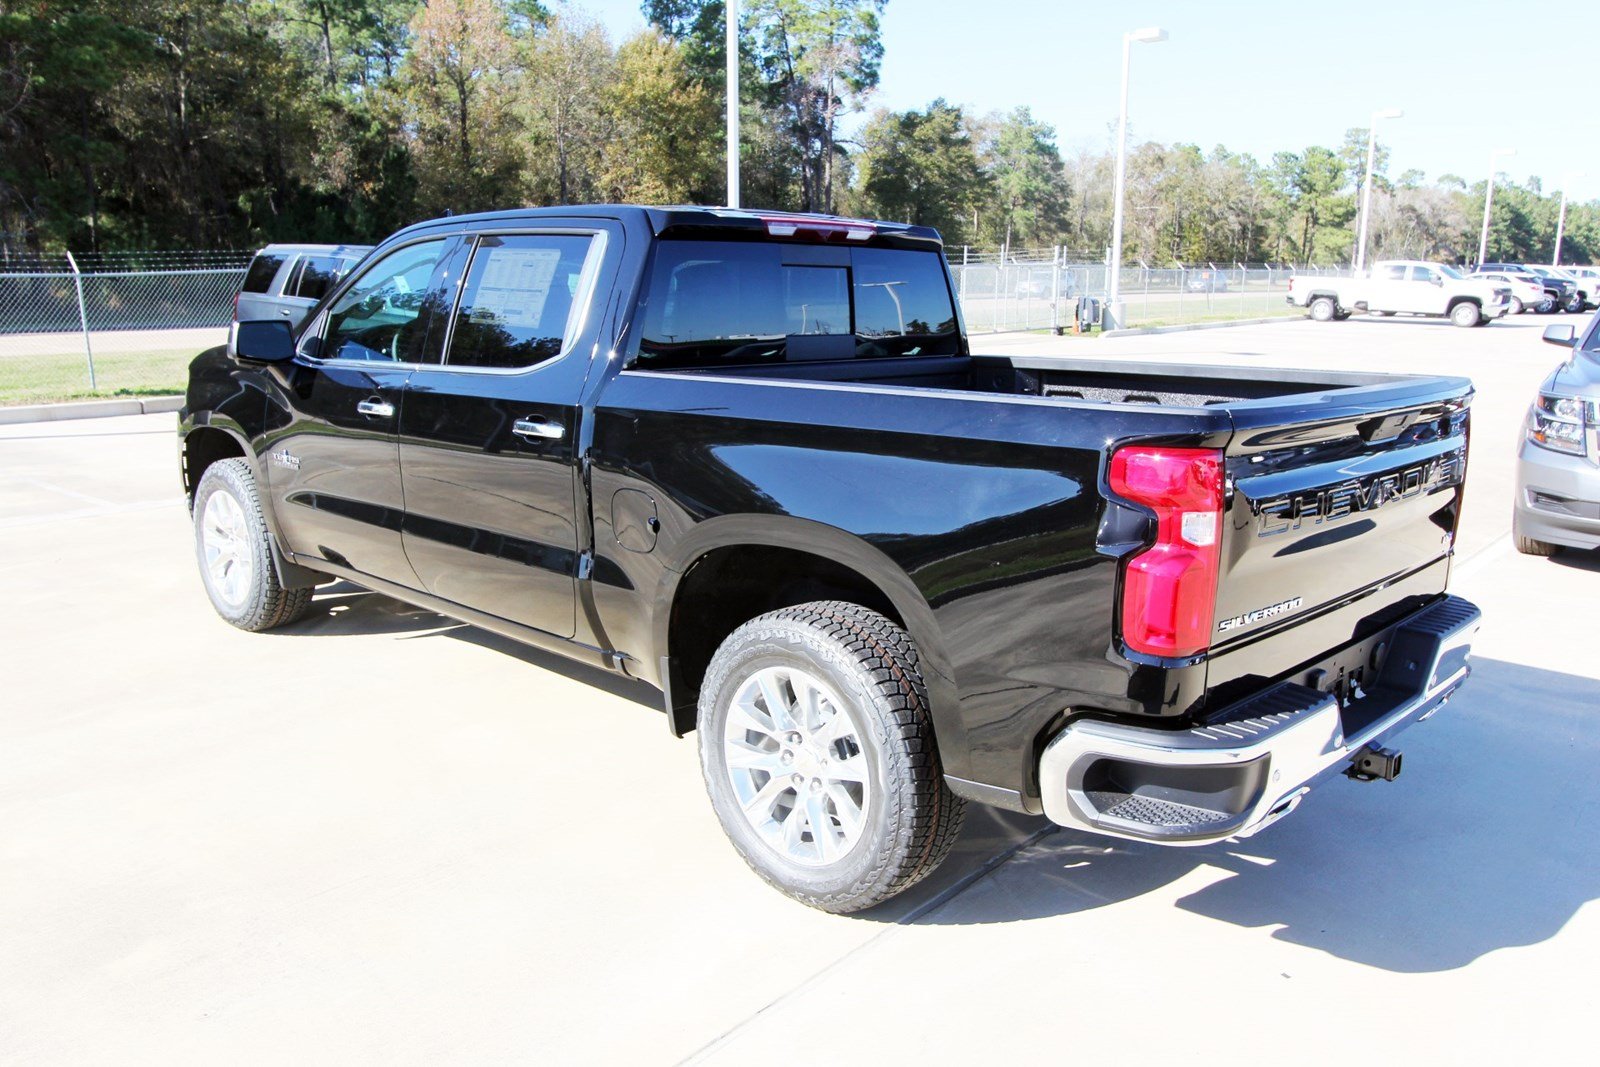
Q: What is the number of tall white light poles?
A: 5